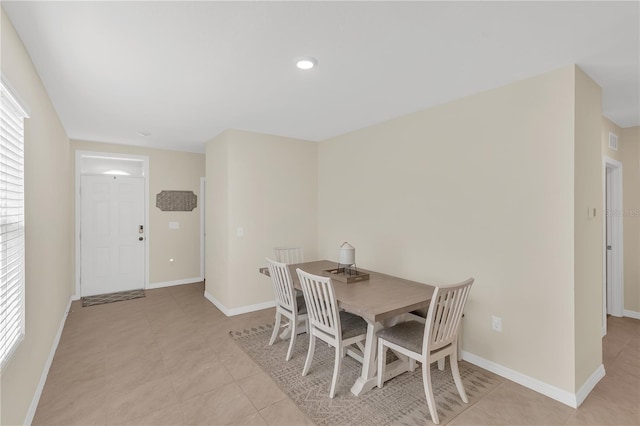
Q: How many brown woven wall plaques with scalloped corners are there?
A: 1